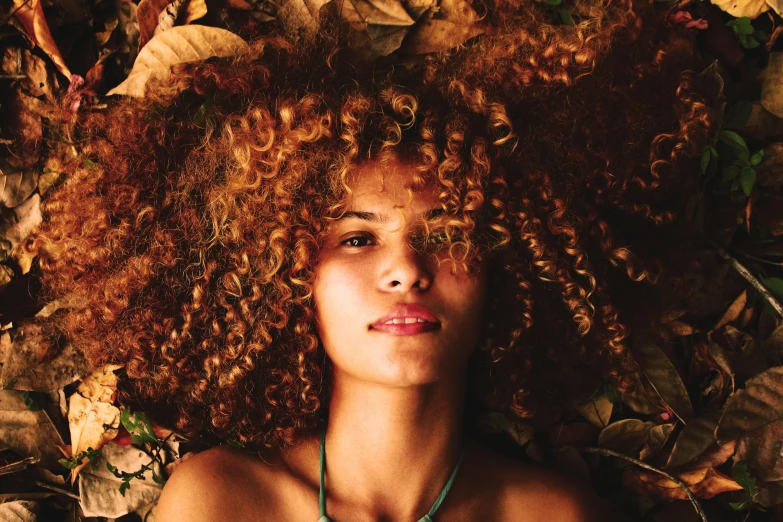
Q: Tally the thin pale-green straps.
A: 2